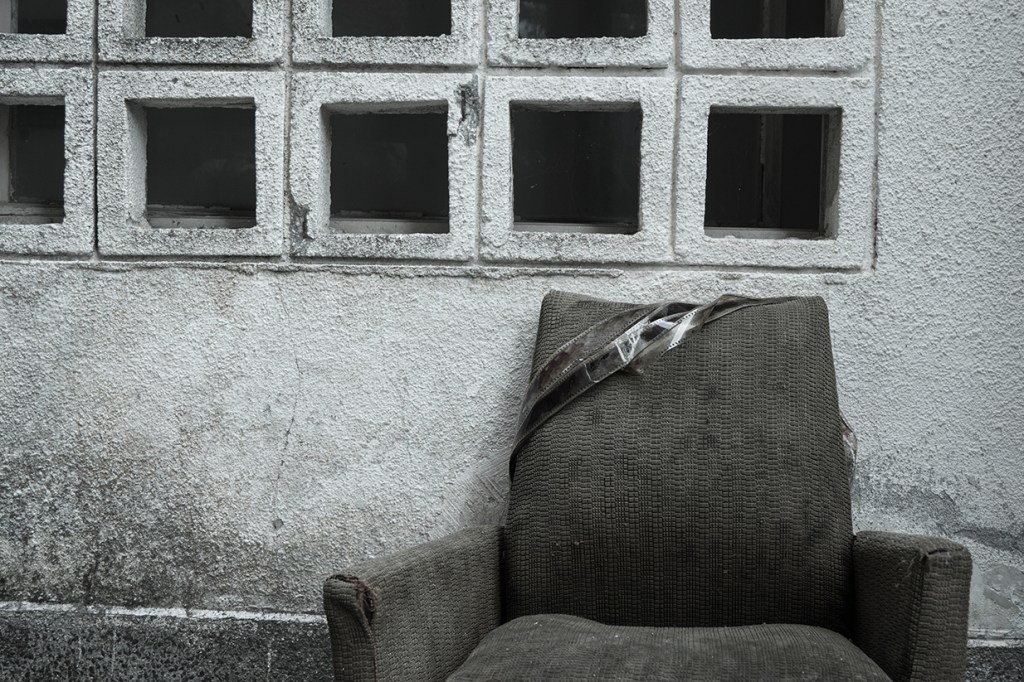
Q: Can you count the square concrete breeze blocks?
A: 10